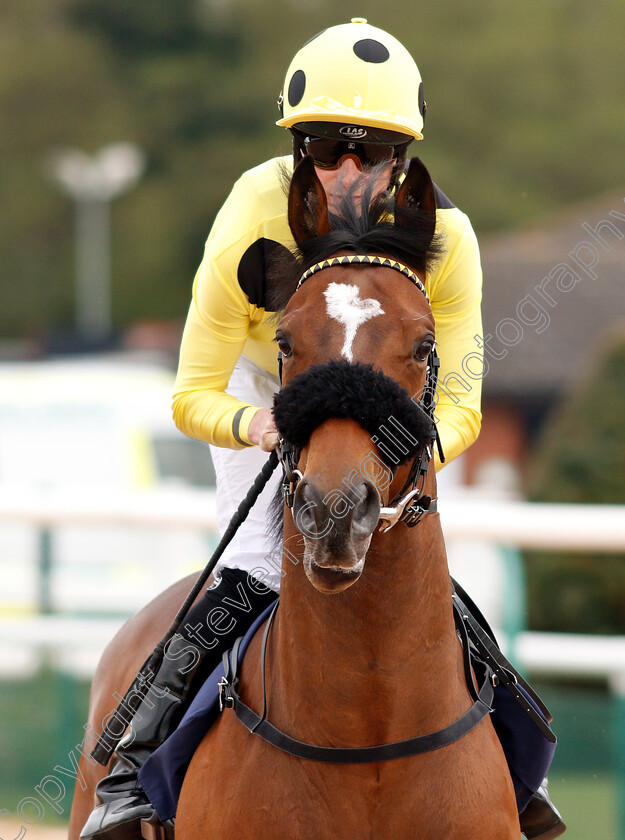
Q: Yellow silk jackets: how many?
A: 1